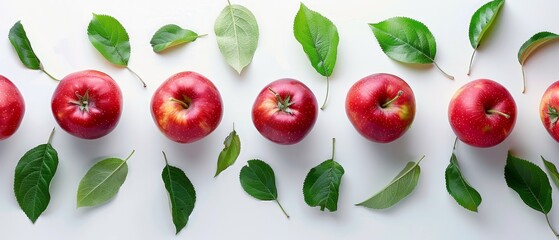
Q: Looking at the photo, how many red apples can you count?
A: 7